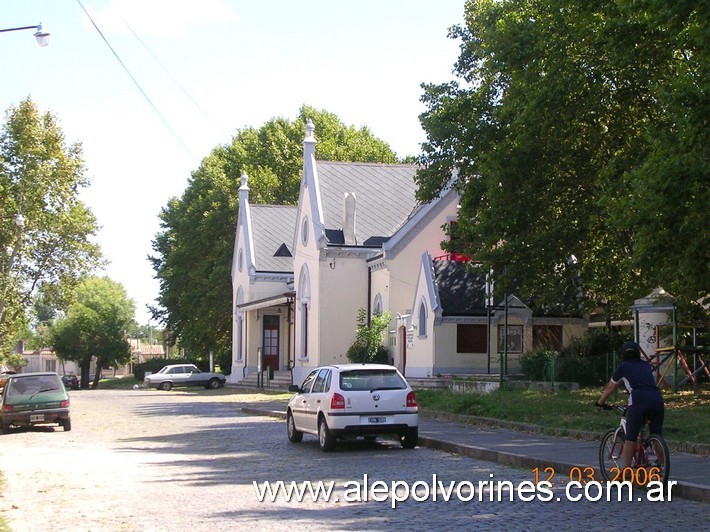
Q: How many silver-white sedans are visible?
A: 1